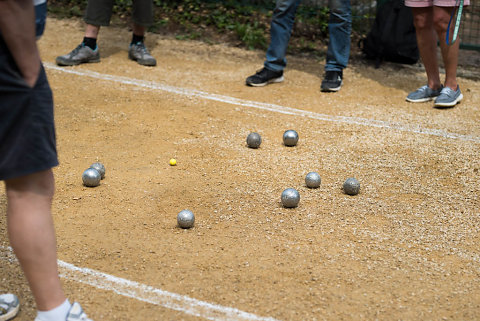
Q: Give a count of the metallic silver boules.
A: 8